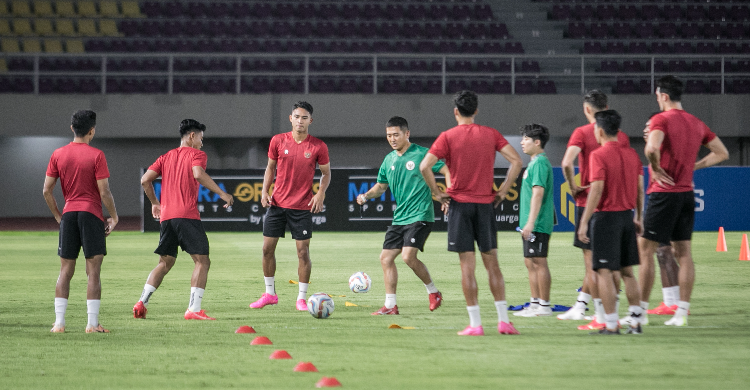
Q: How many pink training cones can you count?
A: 5